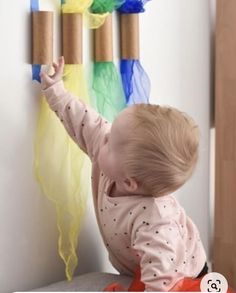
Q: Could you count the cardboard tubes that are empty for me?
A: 1